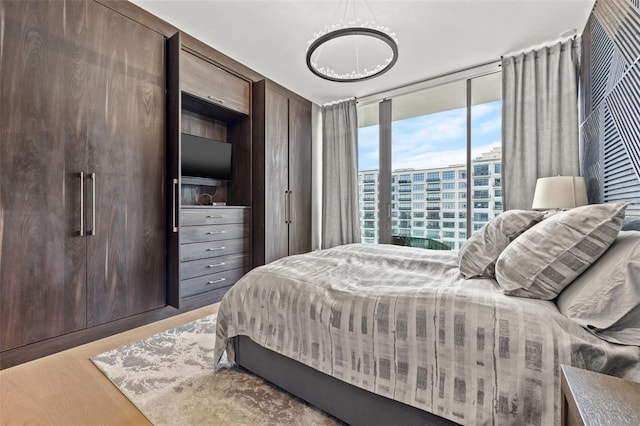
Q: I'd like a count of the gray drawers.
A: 5